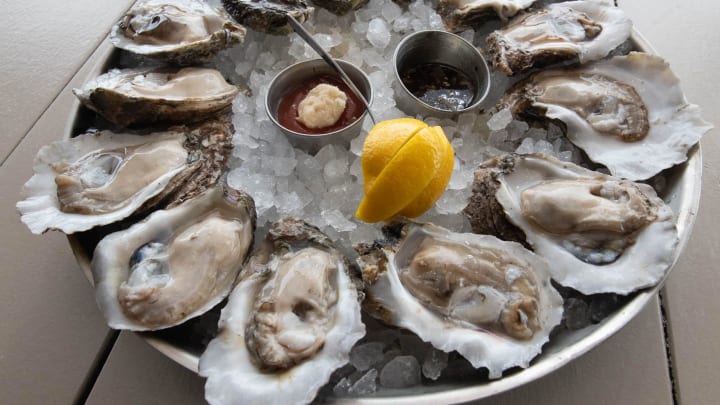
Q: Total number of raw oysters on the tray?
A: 12